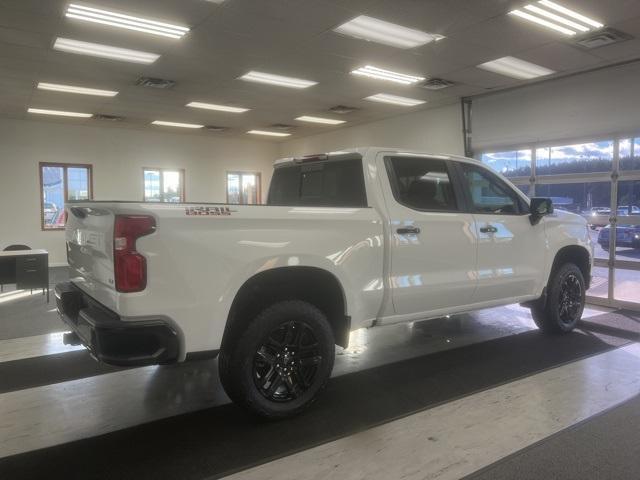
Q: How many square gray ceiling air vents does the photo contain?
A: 7